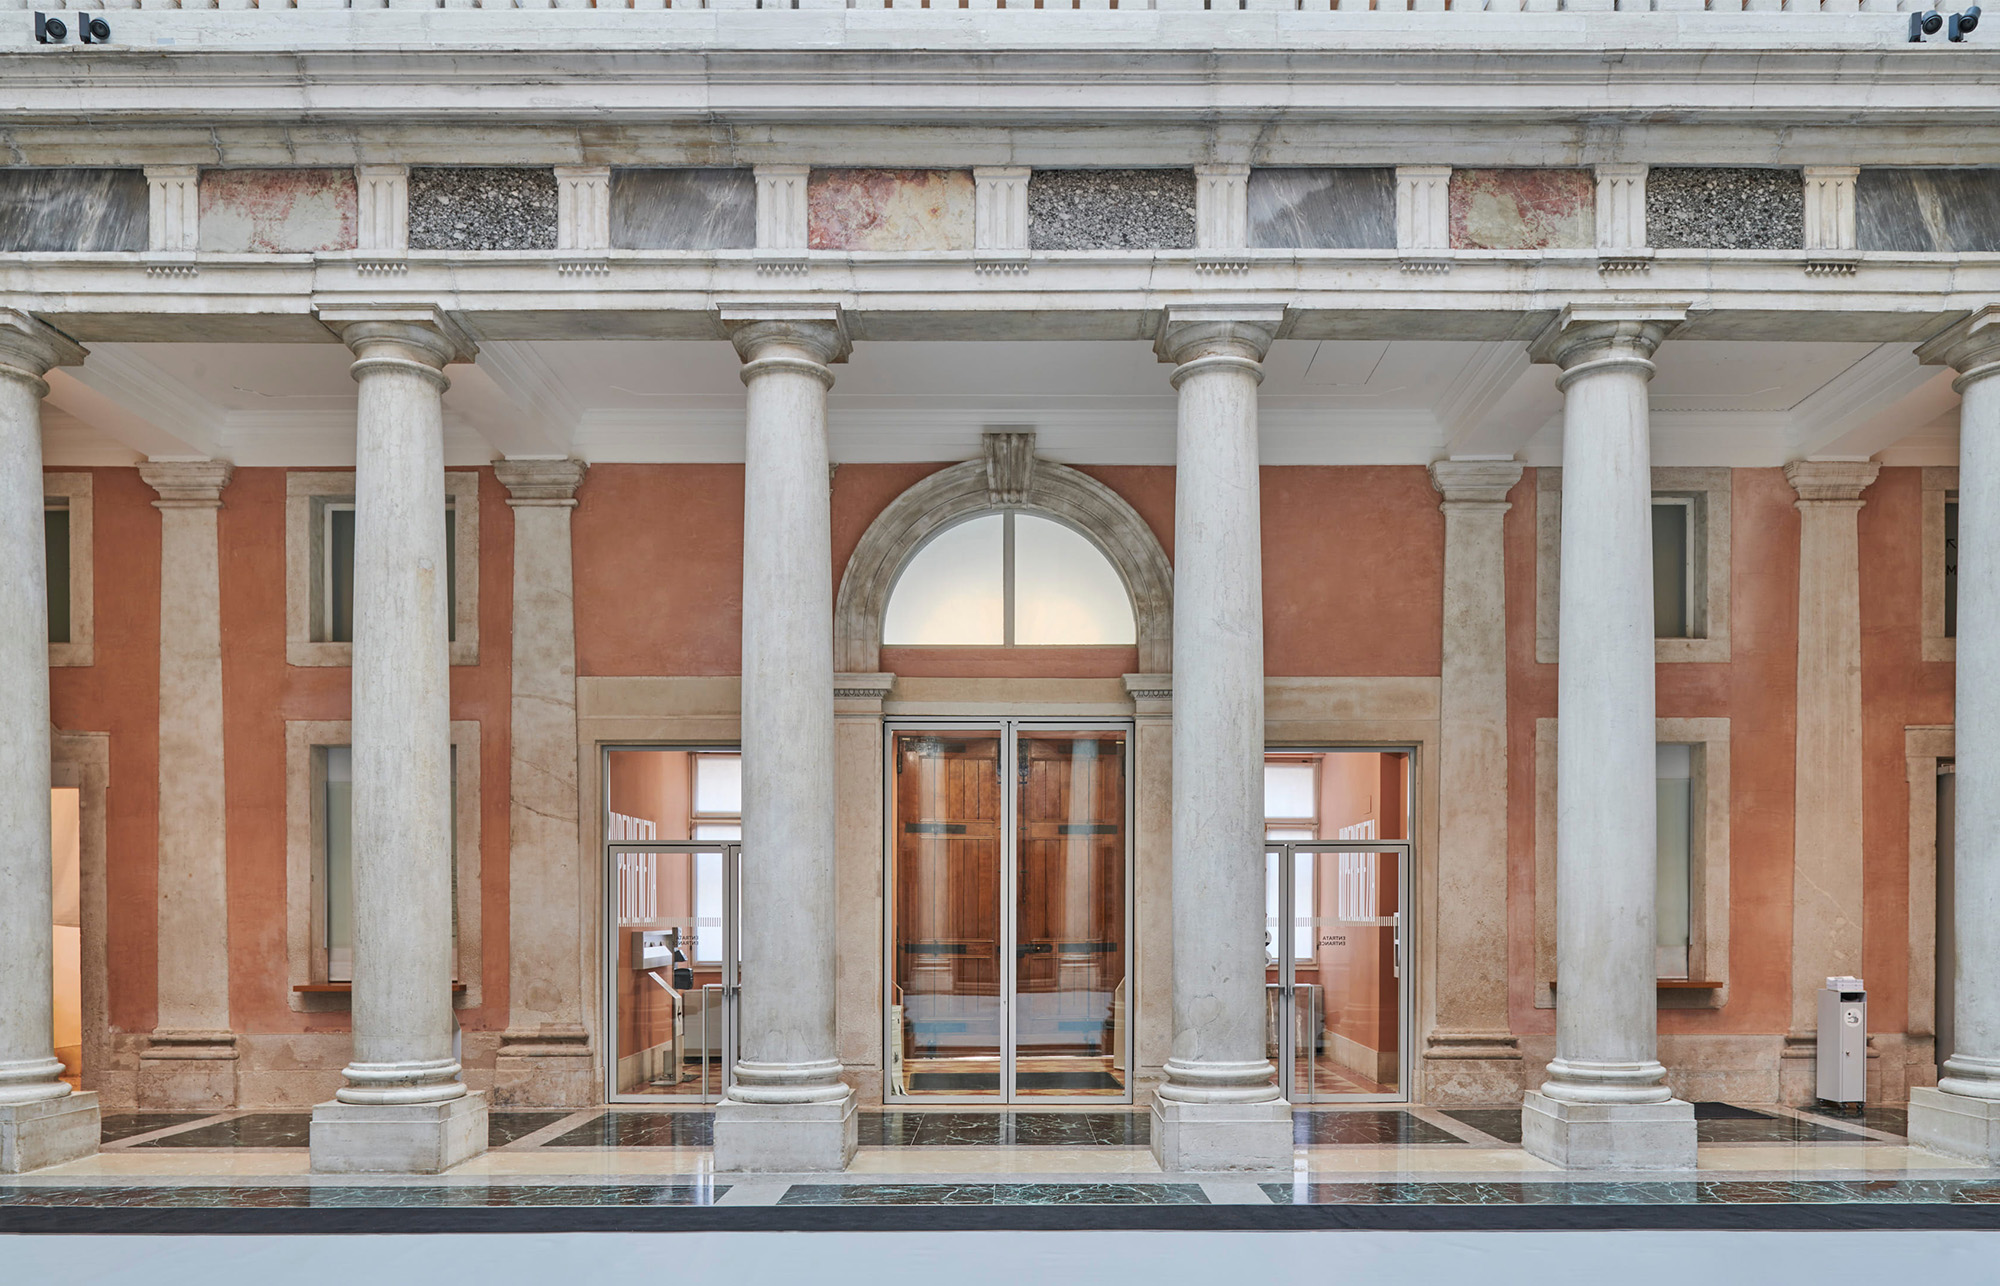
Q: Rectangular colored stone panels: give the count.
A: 10